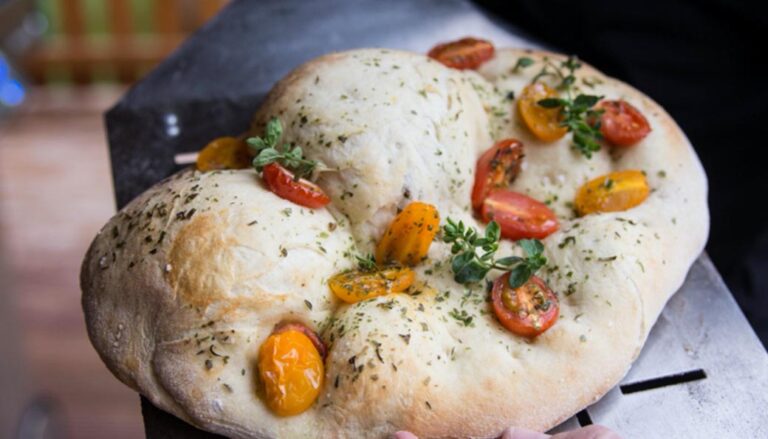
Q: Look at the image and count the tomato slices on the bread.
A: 13